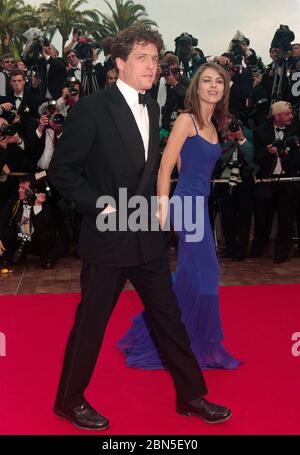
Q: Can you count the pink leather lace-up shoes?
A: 0